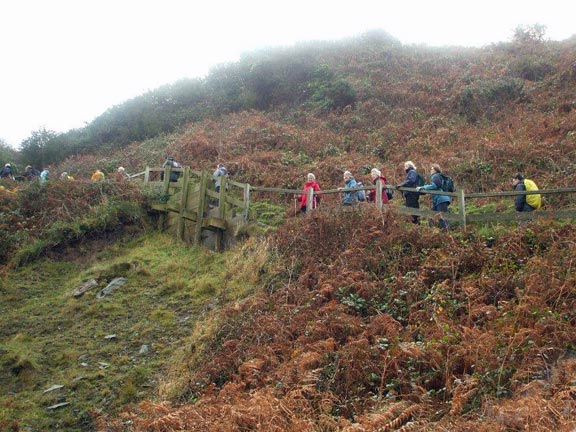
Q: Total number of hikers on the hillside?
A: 14